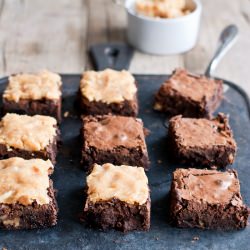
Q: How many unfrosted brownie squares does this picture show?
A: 4